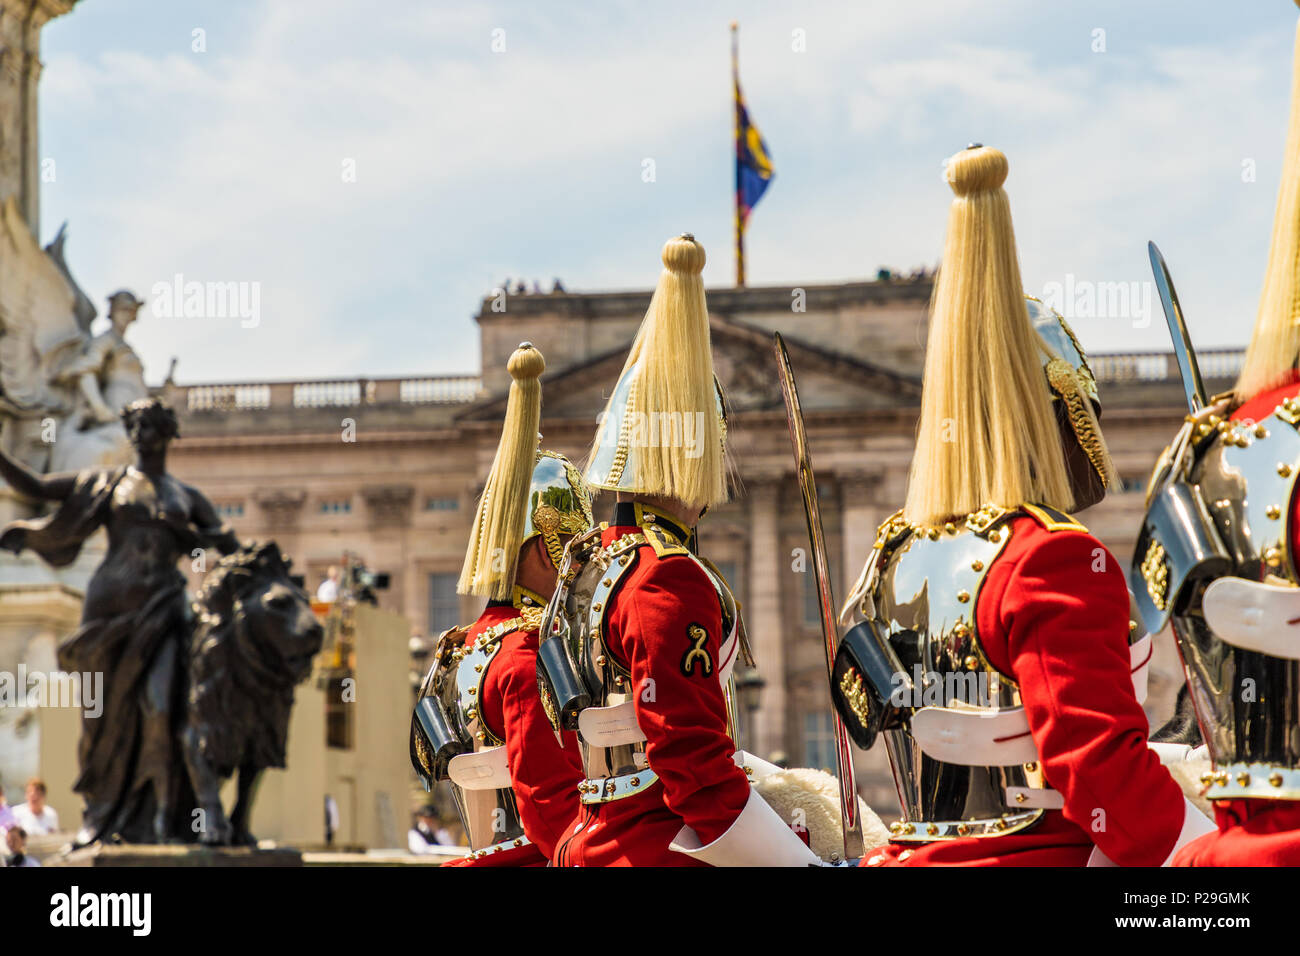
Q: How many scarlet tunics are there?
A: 4